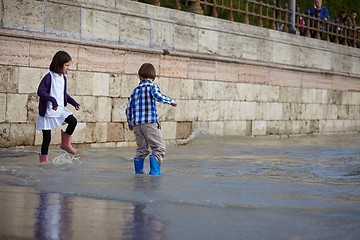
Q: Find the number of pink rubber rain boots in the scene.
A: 2